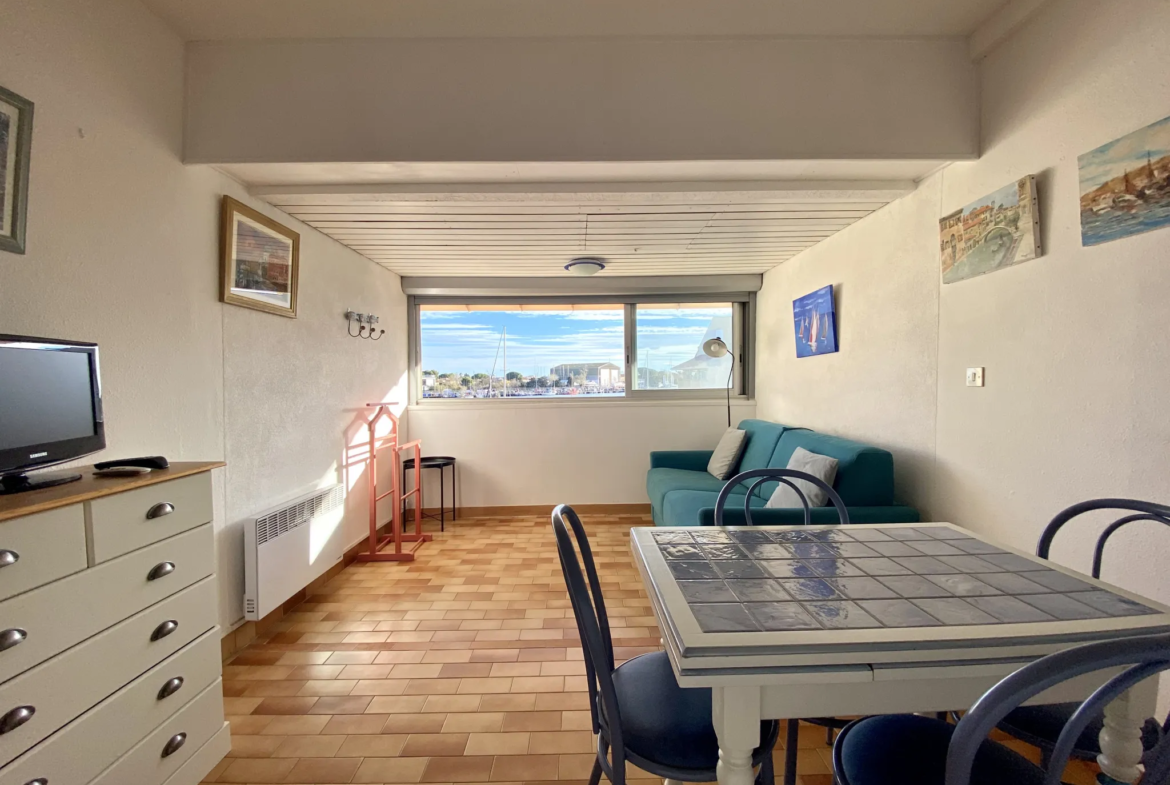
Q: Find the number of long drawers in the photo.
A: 4